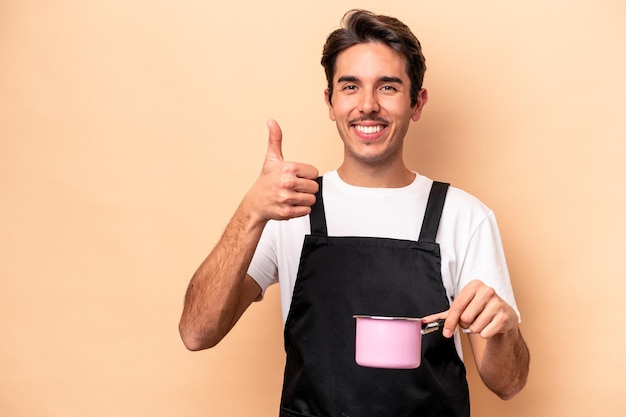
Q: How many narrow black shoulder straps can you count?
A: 2